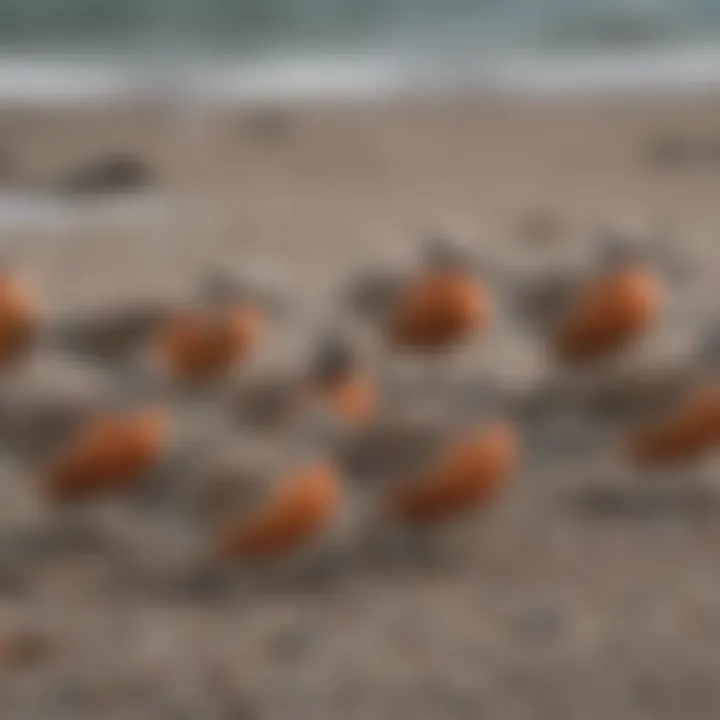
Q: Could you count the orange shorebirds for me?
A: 9